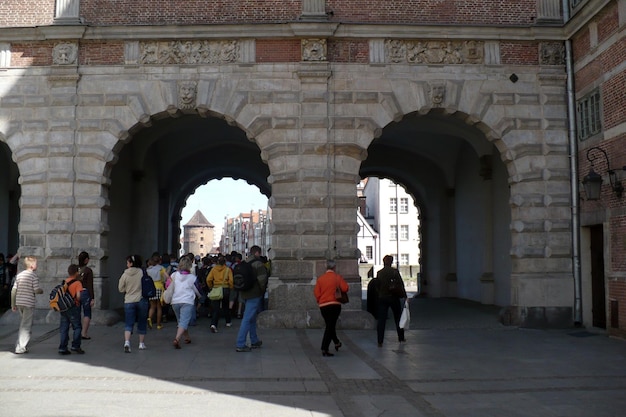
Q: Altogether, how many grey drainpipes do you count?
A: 1